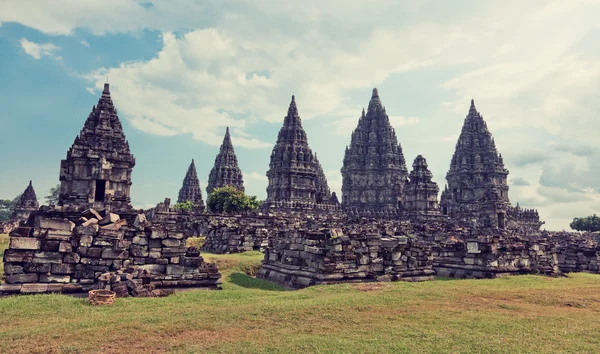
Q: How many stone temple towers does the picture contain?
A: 8